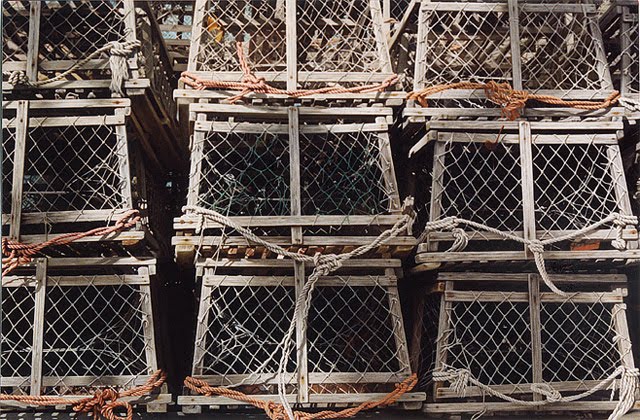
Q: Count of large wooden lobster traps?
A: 9